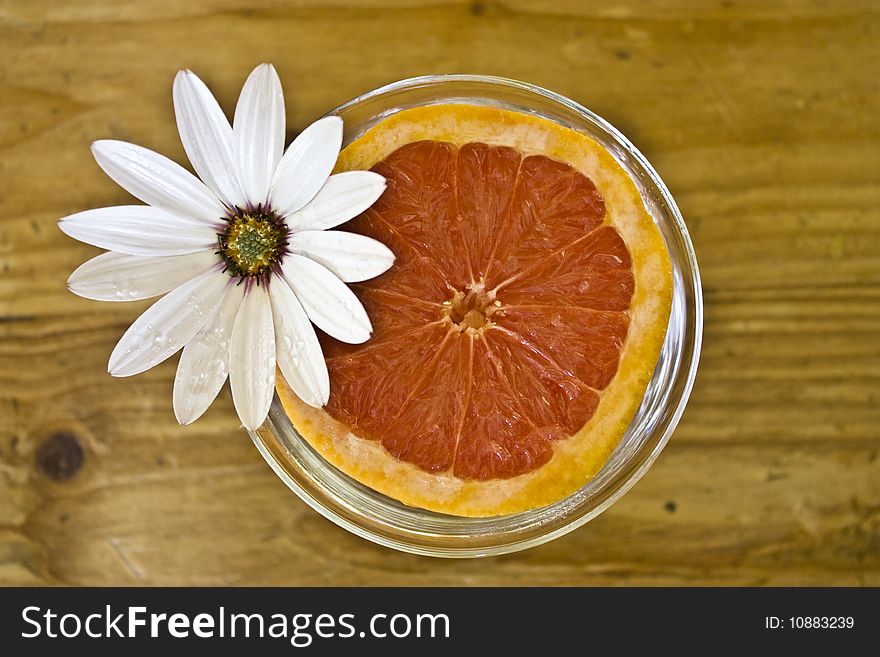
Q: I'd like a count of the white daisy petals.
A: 13